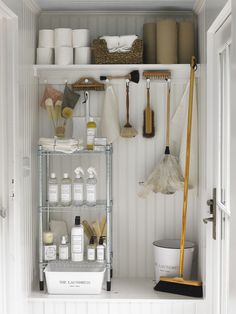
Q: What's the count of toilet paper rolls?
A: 6